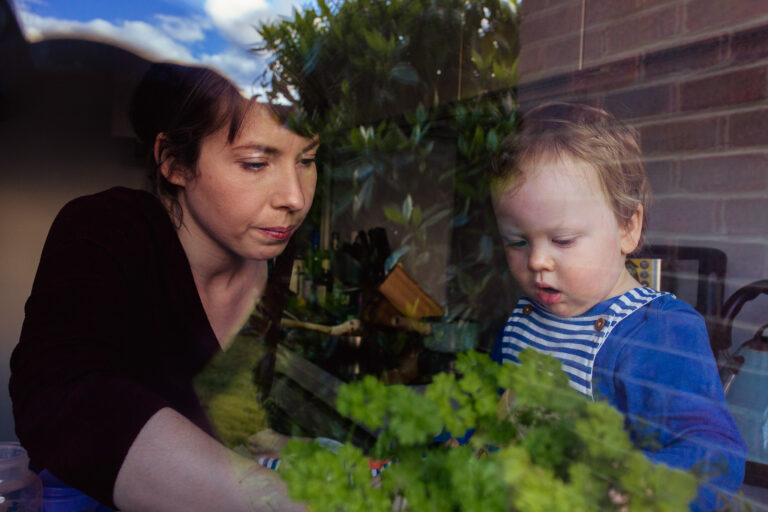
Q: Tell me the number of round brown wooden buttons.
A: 2